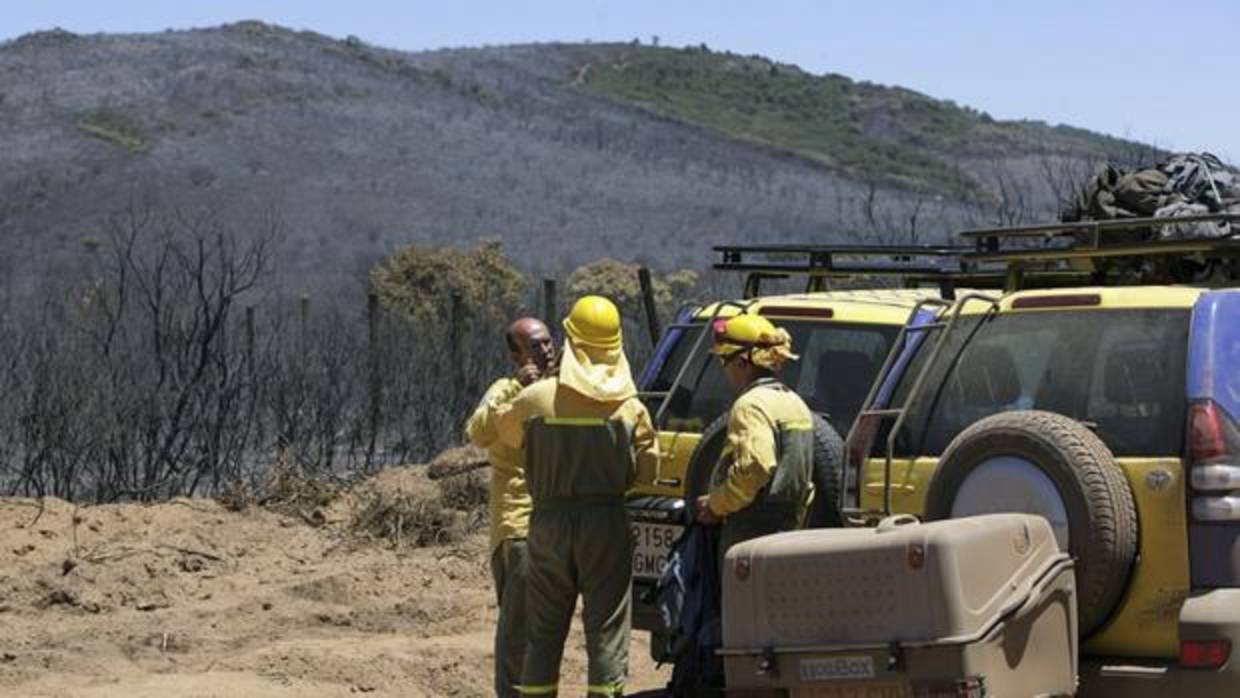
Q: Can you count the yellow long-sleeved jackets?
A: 3